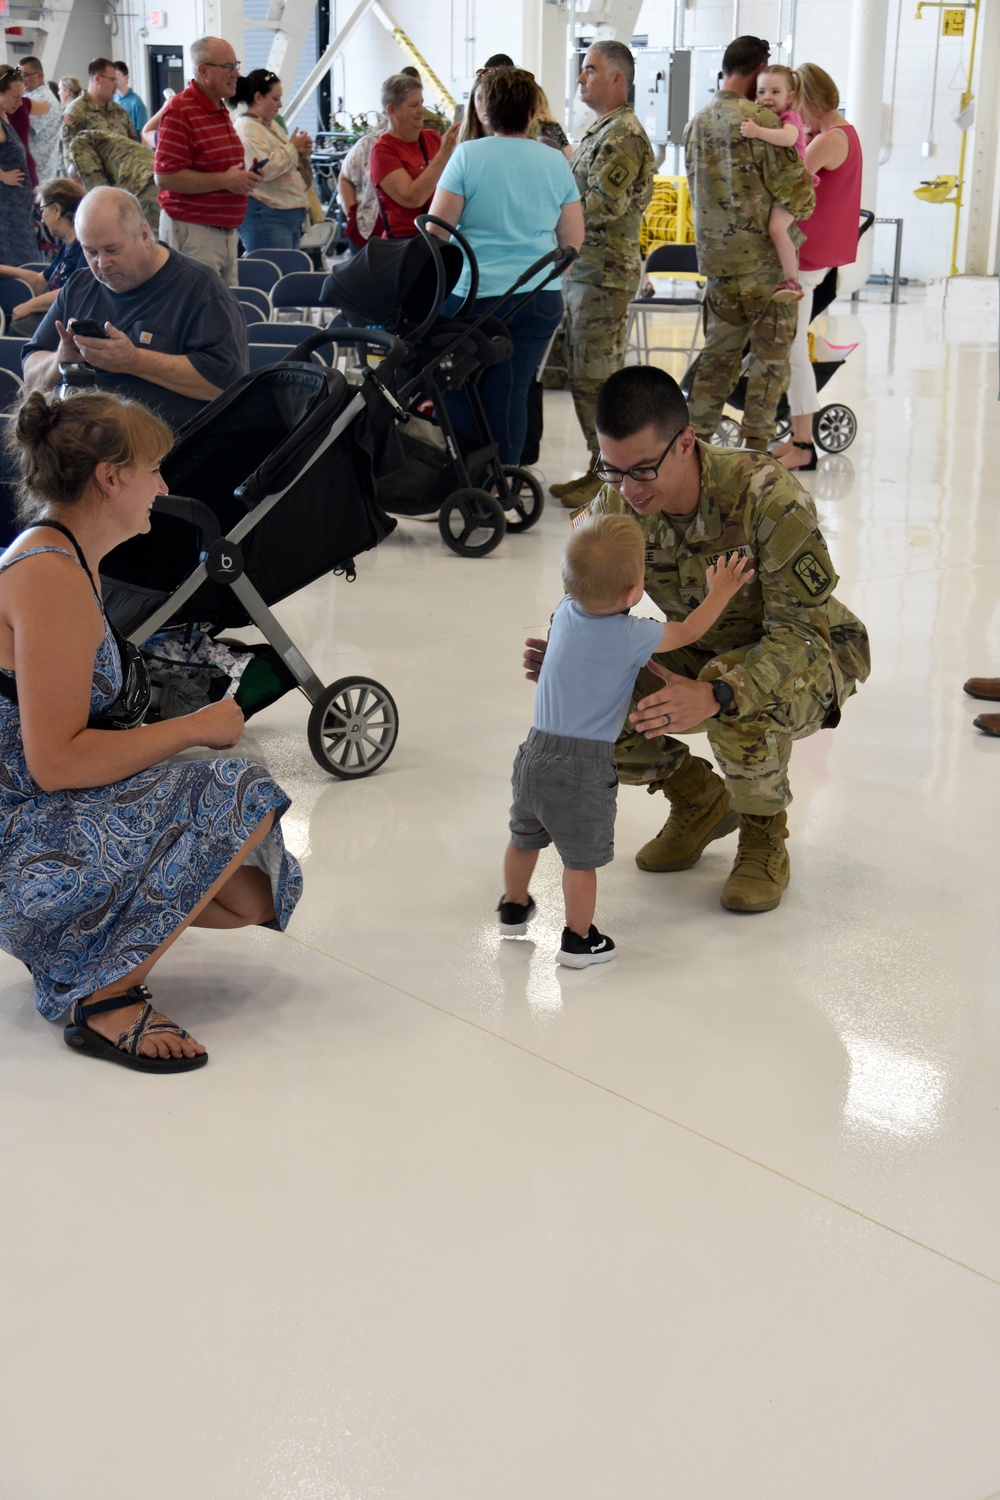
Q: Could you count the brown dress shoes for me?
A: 2